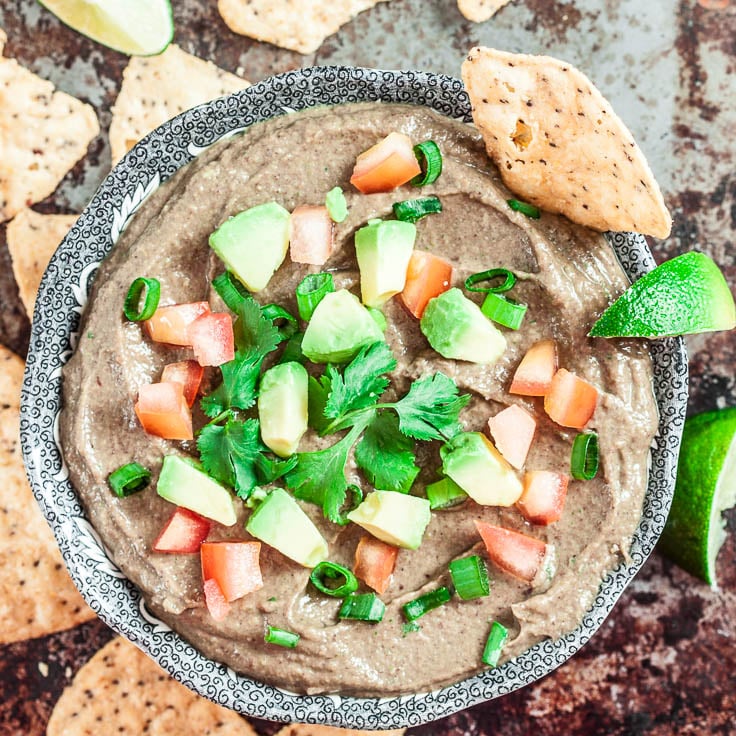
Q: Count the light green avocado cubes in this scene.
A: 9